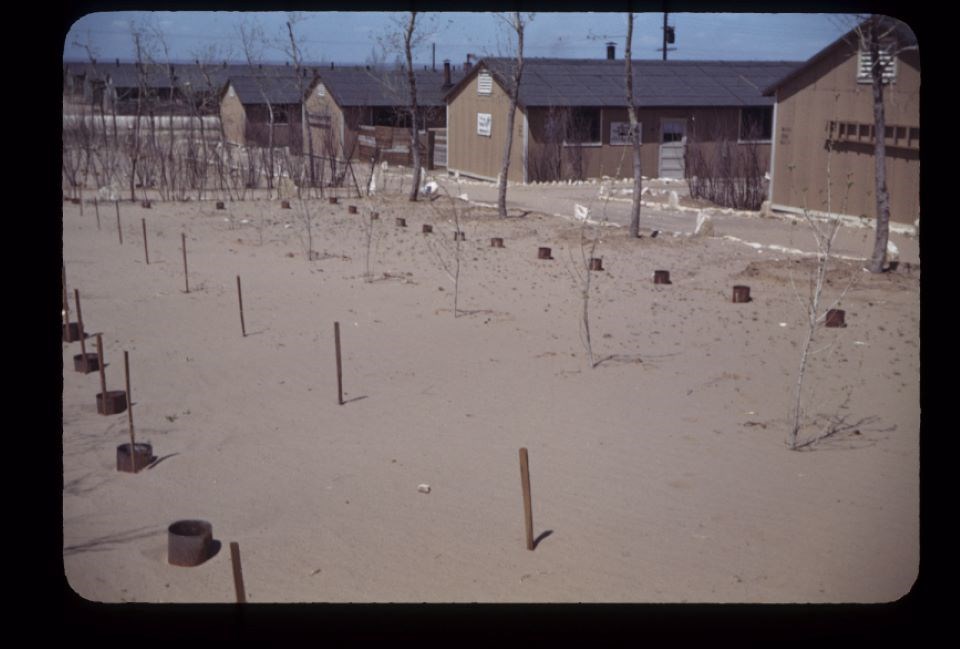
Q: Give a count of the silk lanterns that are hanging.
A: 0